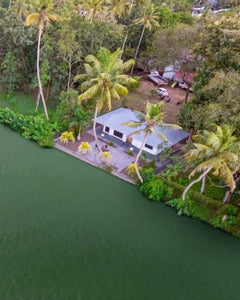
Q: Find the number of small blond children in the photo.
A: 0